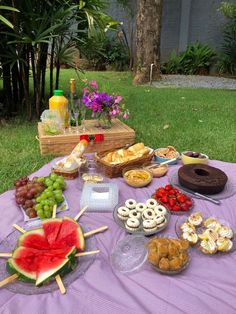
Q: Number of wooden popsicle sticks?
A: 8